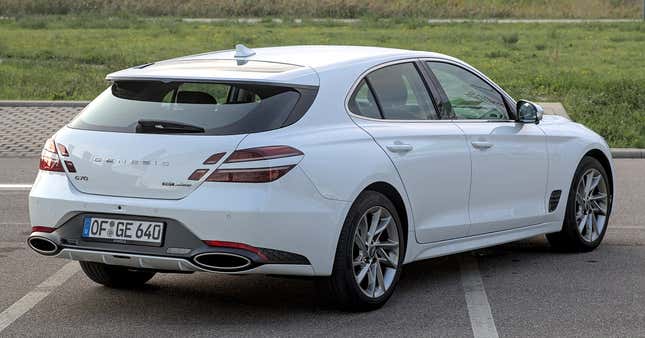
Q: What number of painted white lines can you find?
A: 3